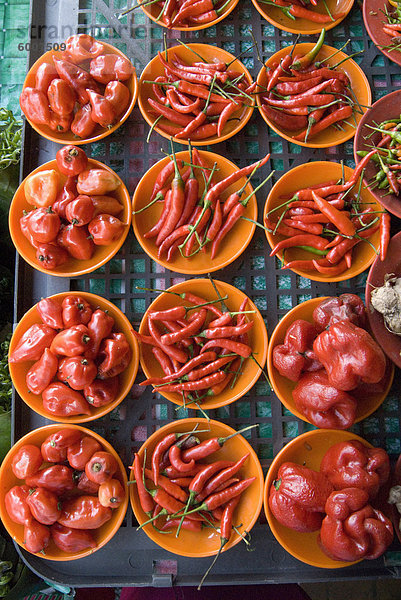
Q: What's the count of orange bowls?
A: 14